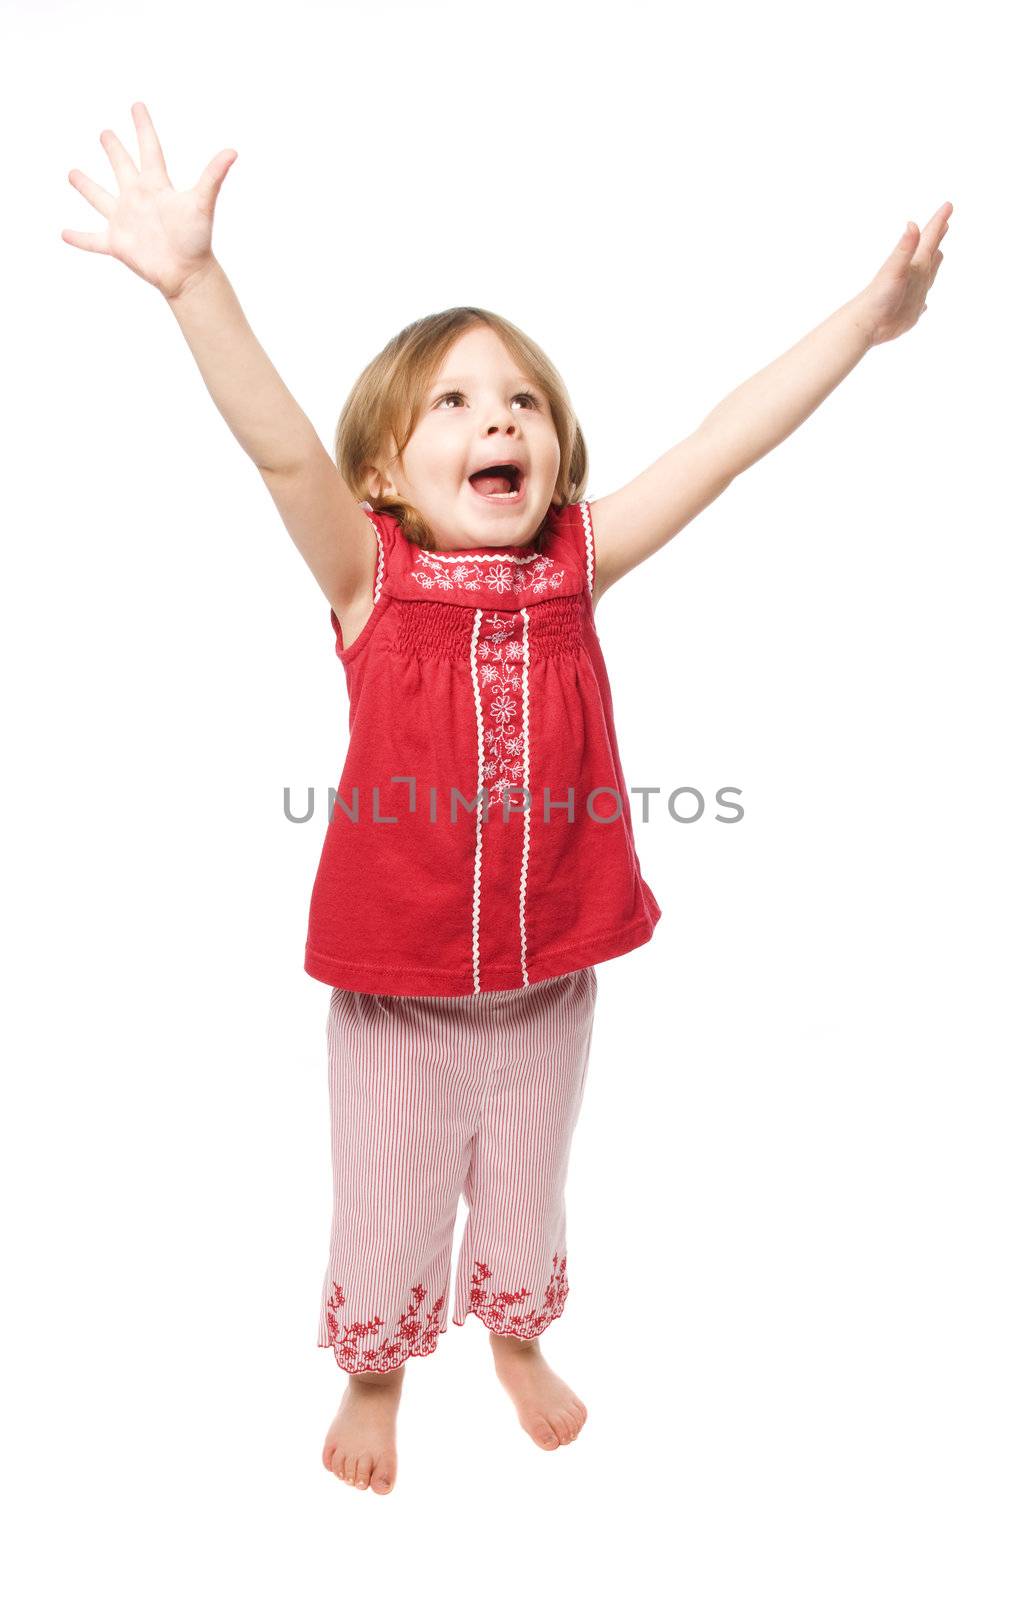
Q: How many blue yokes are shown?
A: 0